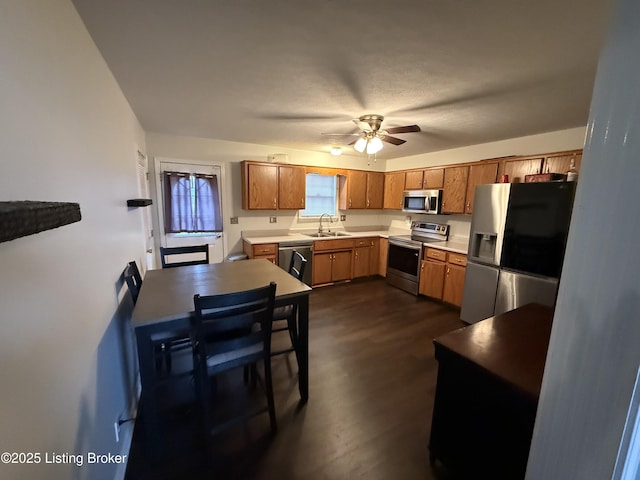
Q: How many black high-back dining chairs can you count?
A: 4